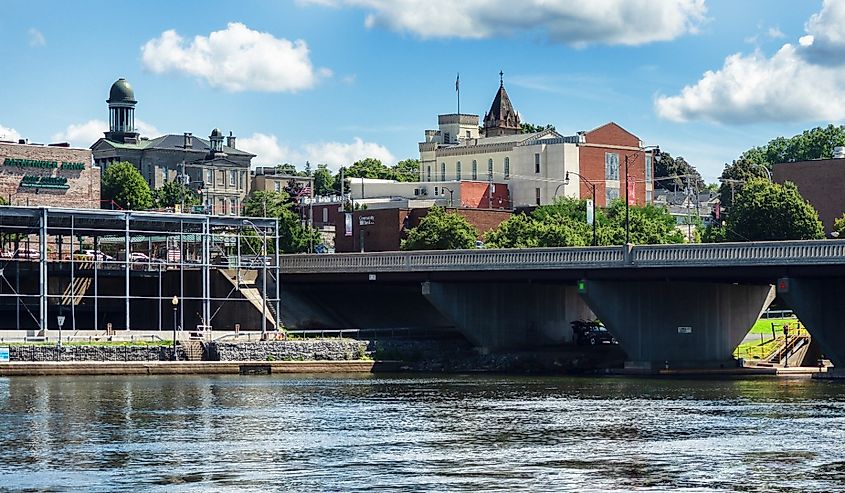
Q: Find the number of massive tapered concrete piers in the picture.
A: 3